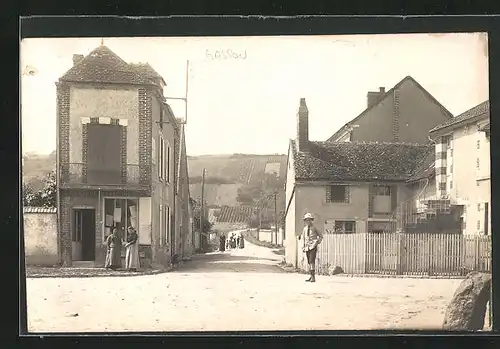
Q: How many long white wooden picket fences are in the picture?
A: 1